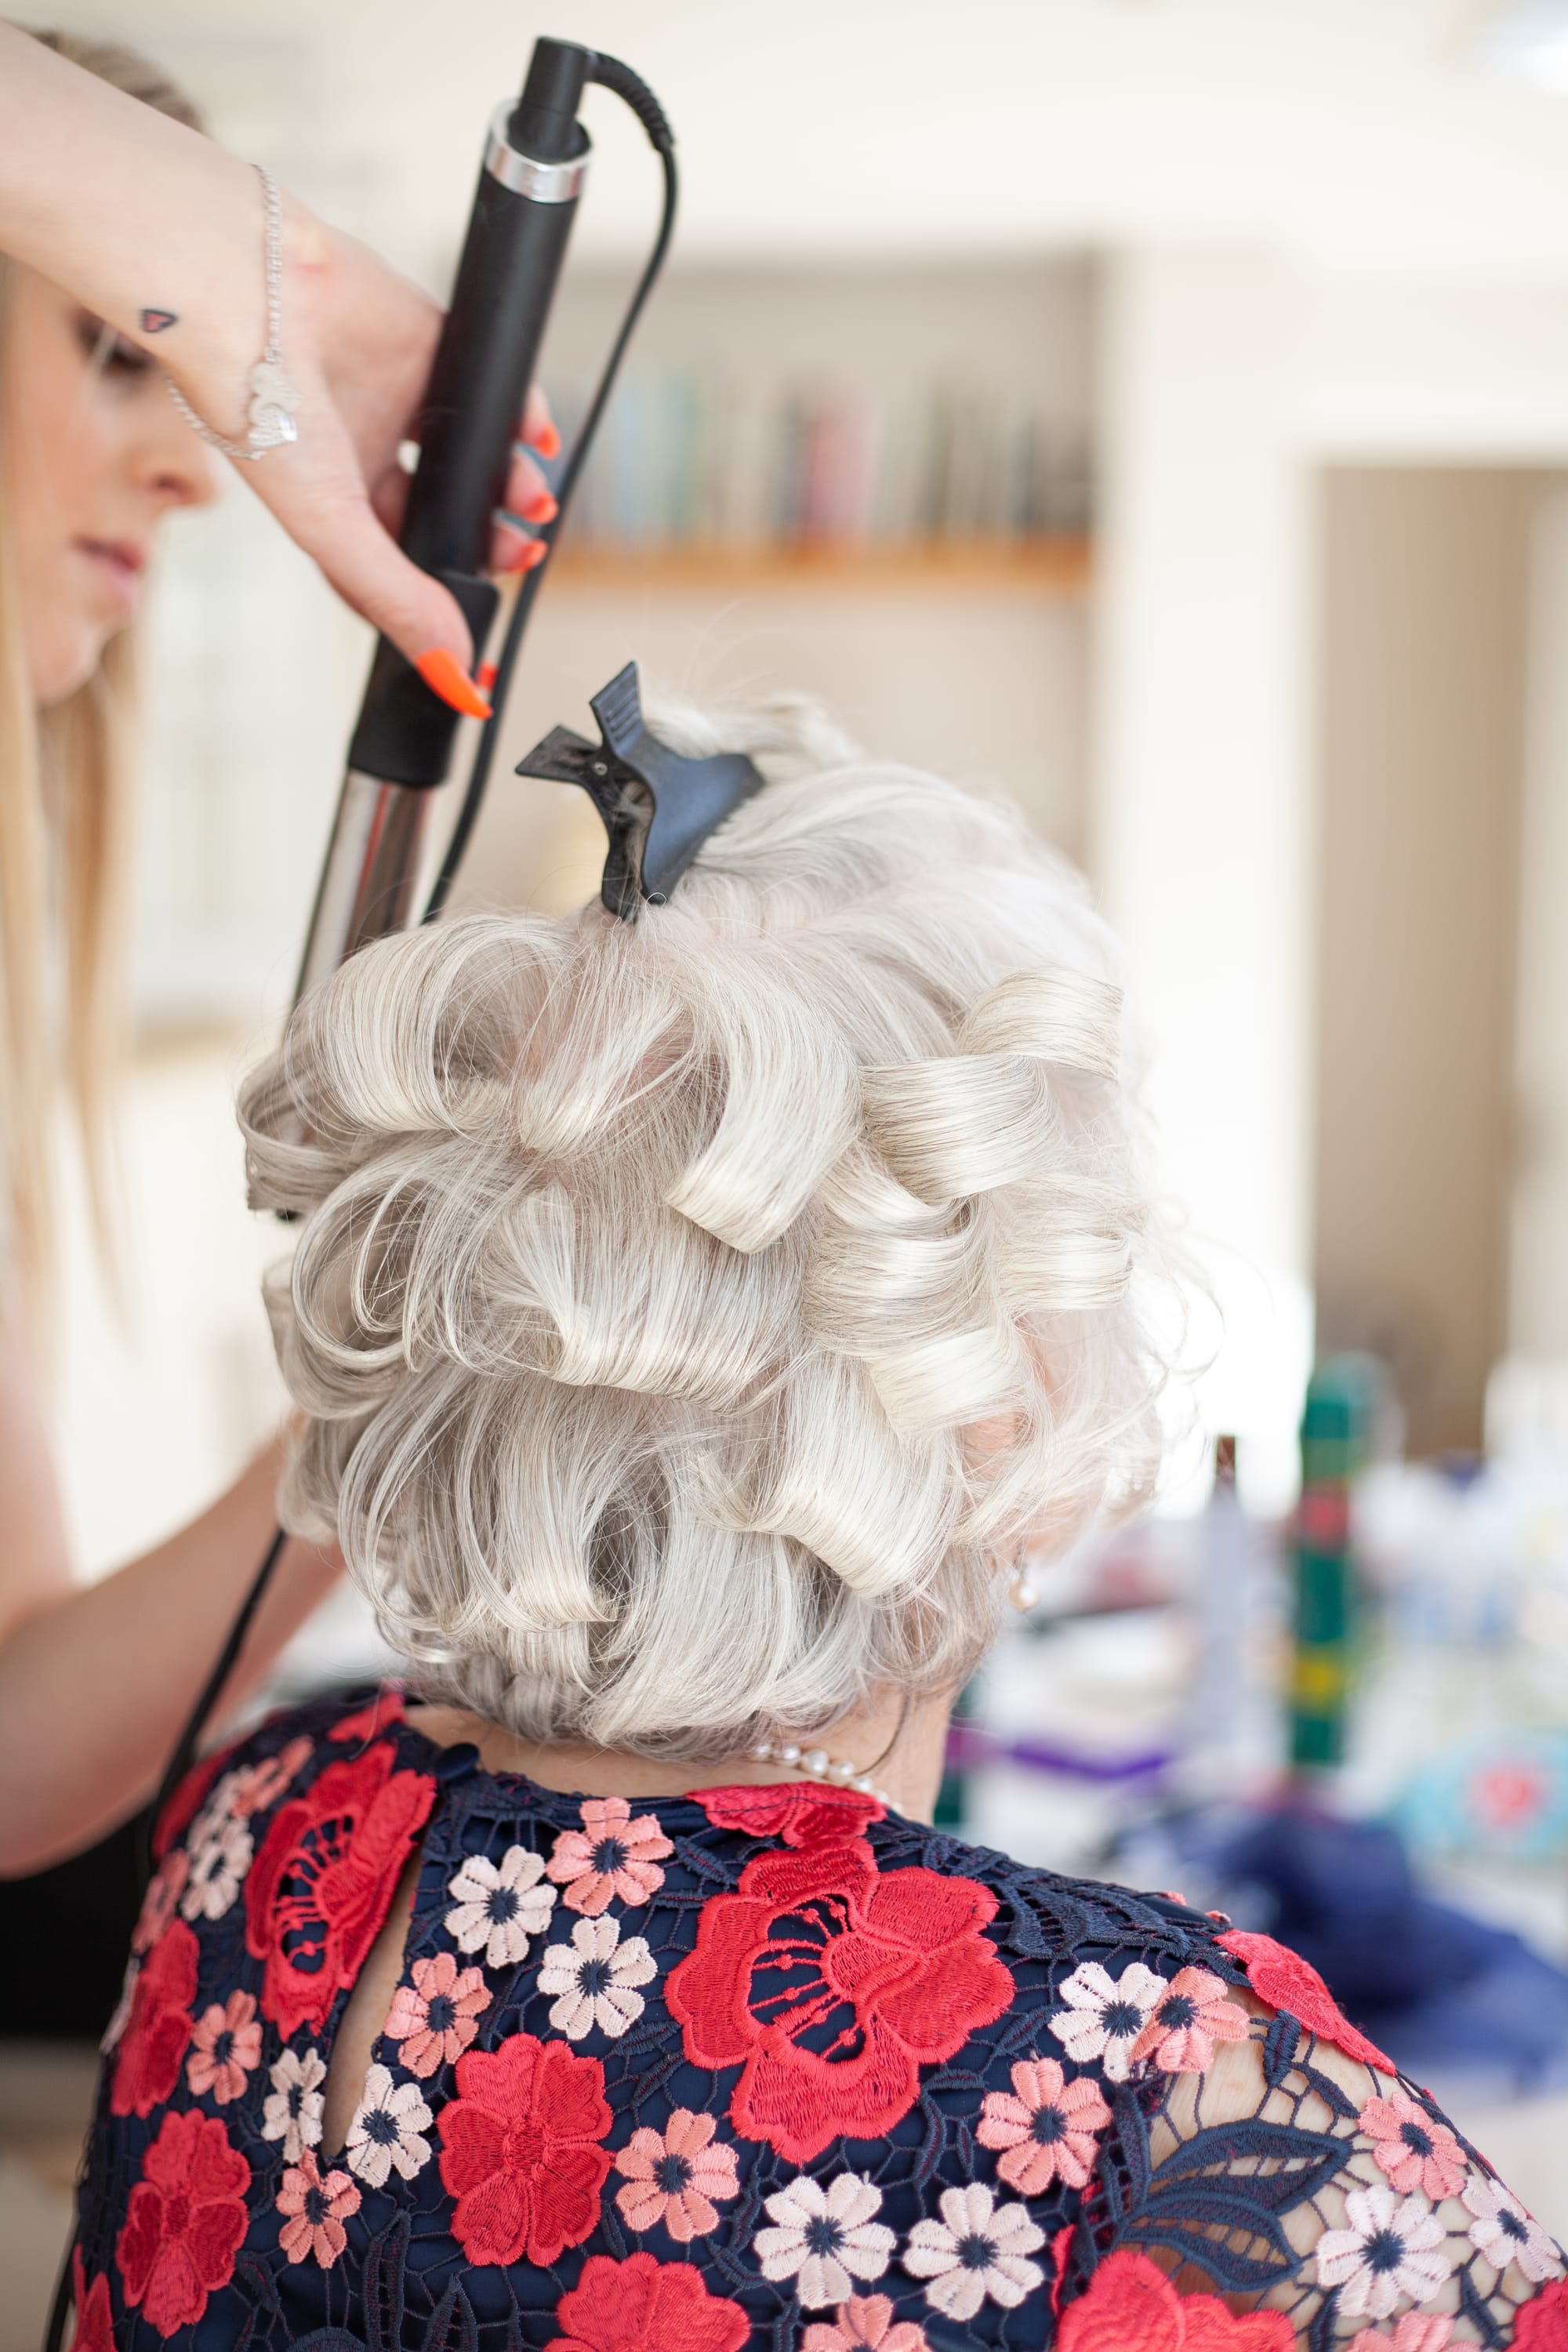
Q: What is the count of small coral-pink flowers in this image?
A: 12